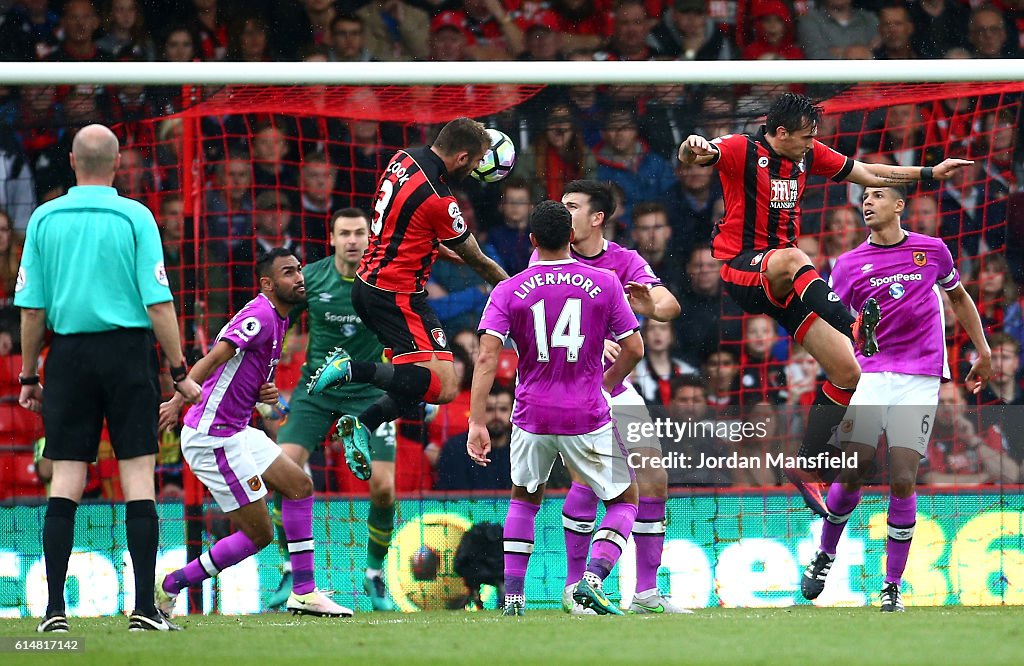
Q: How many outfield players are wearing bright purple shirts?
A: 4